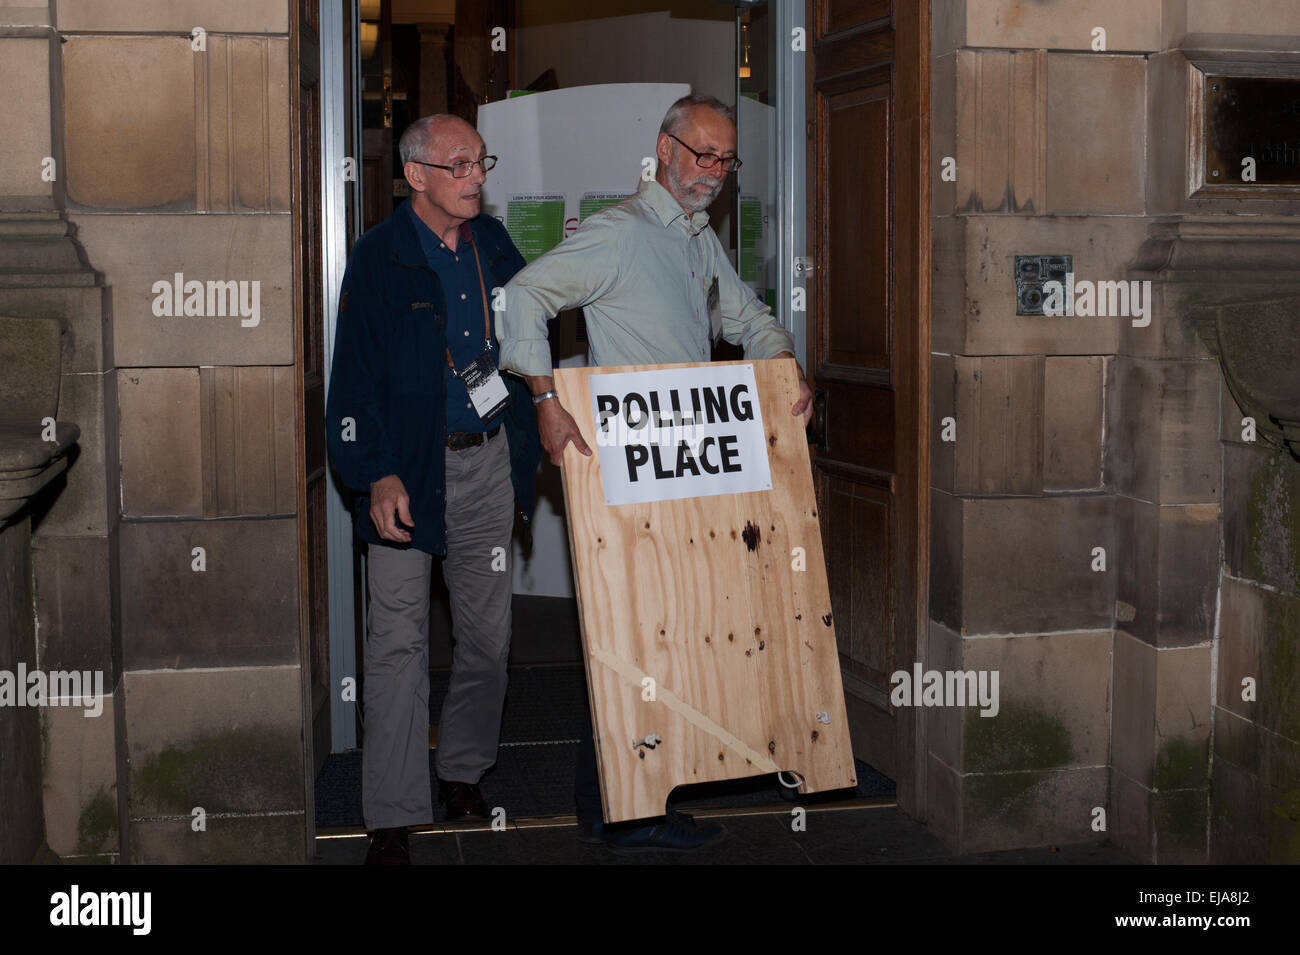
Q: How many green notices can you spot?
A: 3